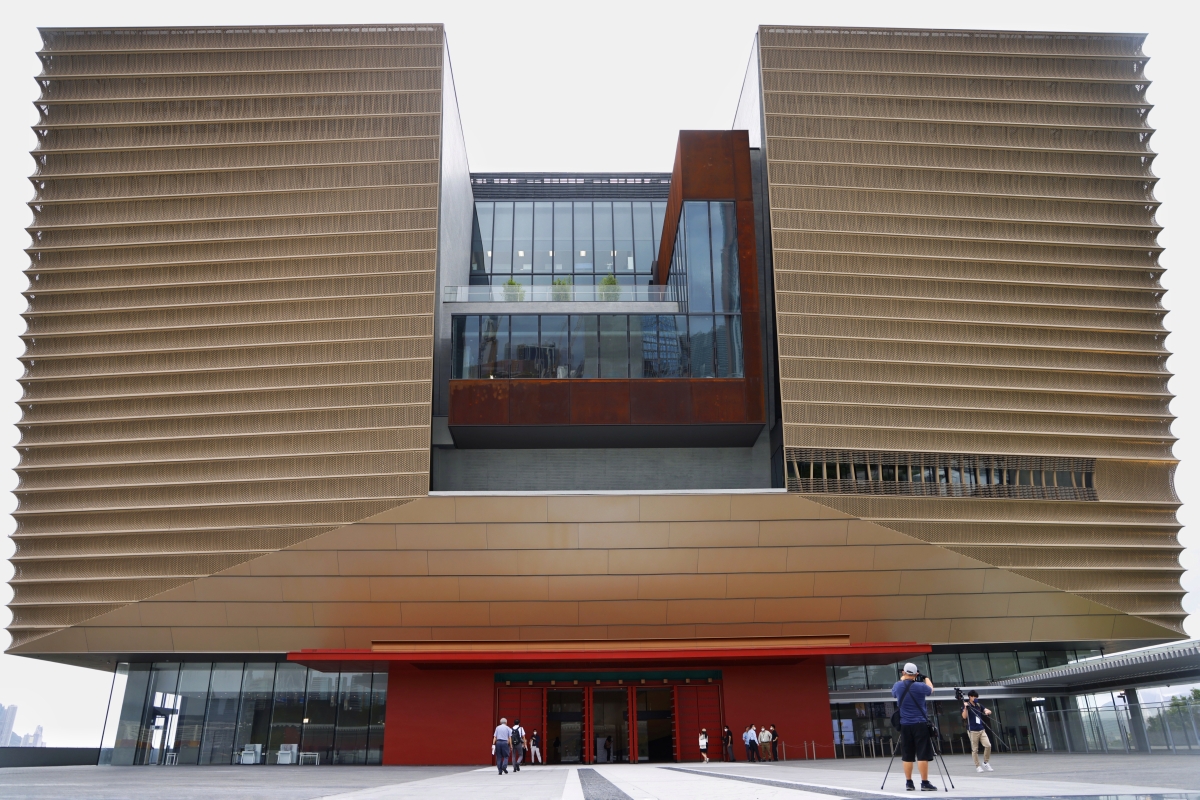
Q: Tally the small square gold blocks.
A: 10